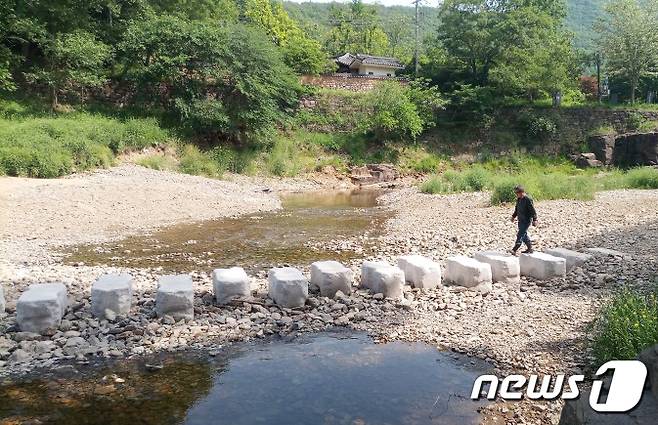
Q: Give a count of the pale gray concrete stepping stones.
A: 14